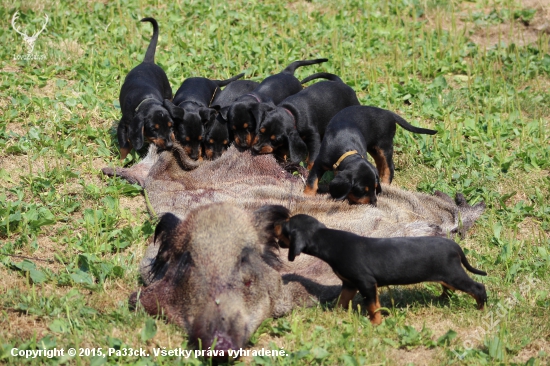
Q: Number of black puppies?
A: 7